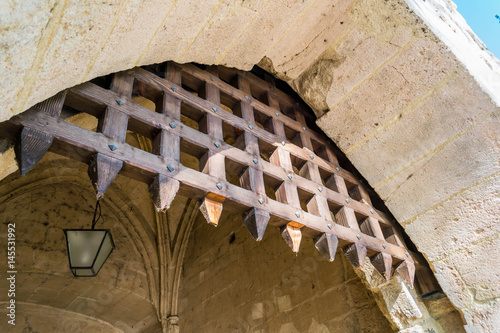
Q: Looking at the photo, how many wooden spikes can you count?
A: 10